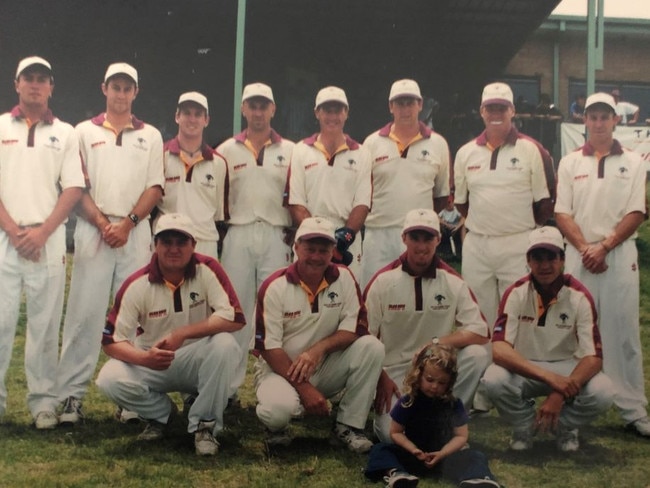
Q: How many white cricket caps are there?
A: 12